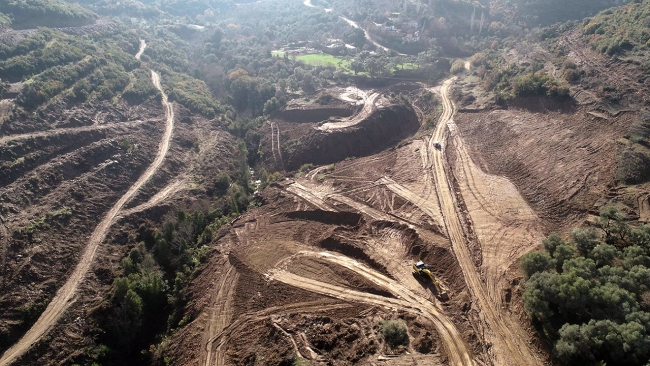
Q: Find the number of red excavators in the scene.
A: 0